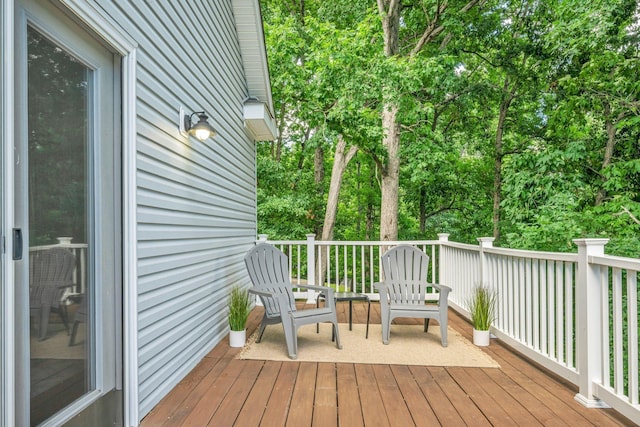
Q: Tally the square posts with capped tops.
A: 5